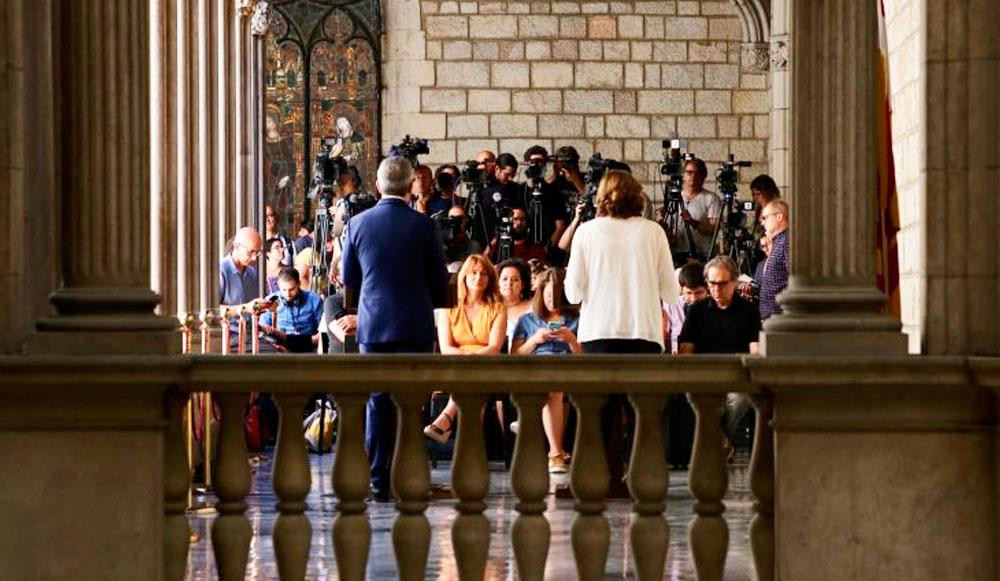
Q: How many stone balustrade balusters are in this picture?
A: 11